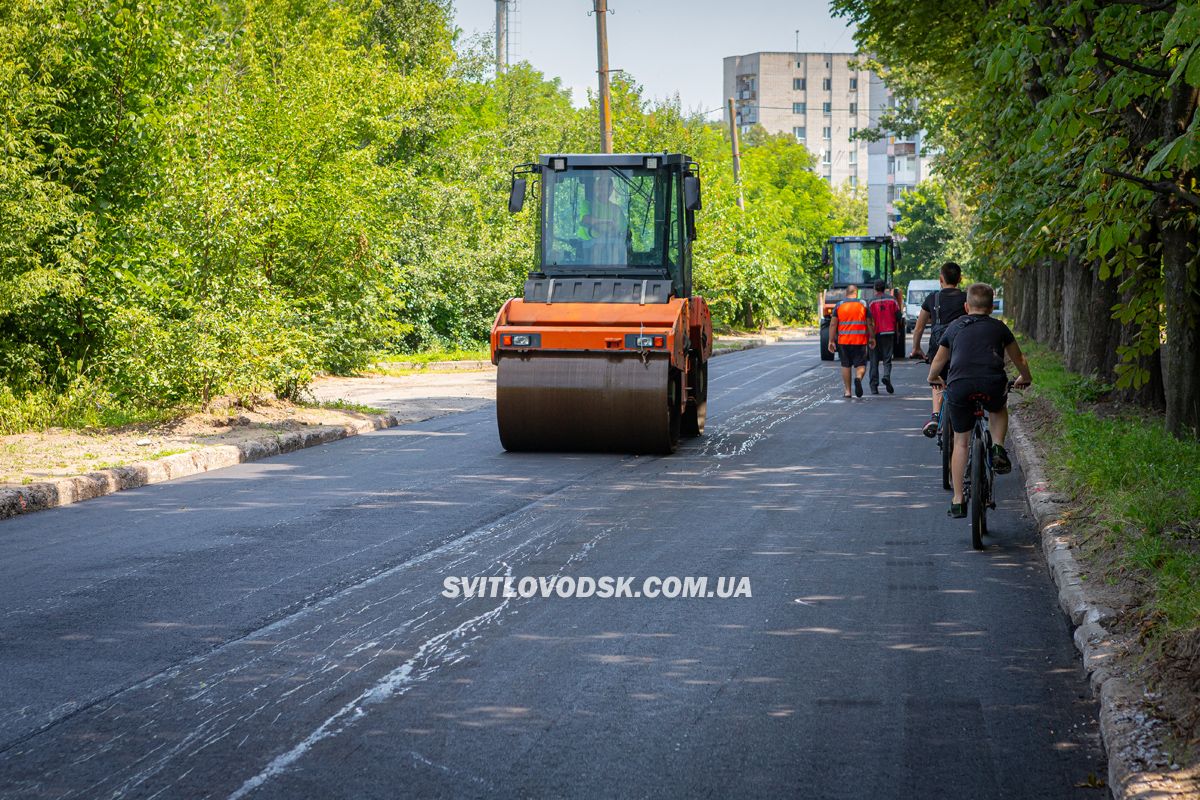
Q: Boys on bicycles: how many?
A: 2